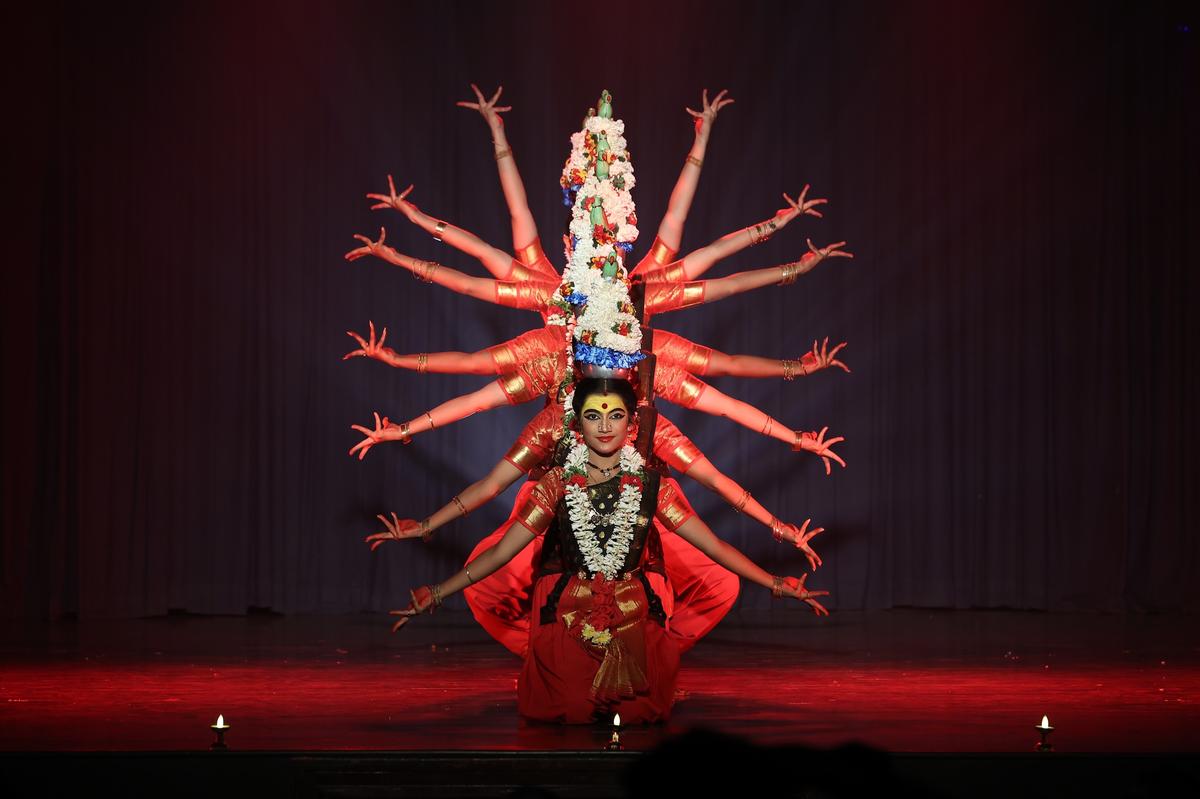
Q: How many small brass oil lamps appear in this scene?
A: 3